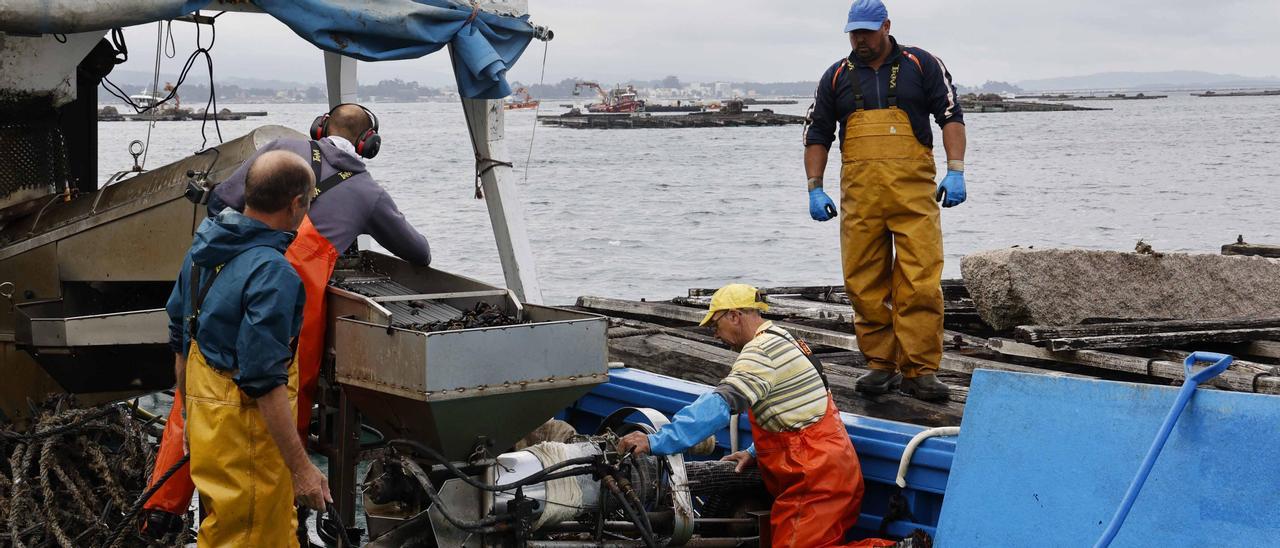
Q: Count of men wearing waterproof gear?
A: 4